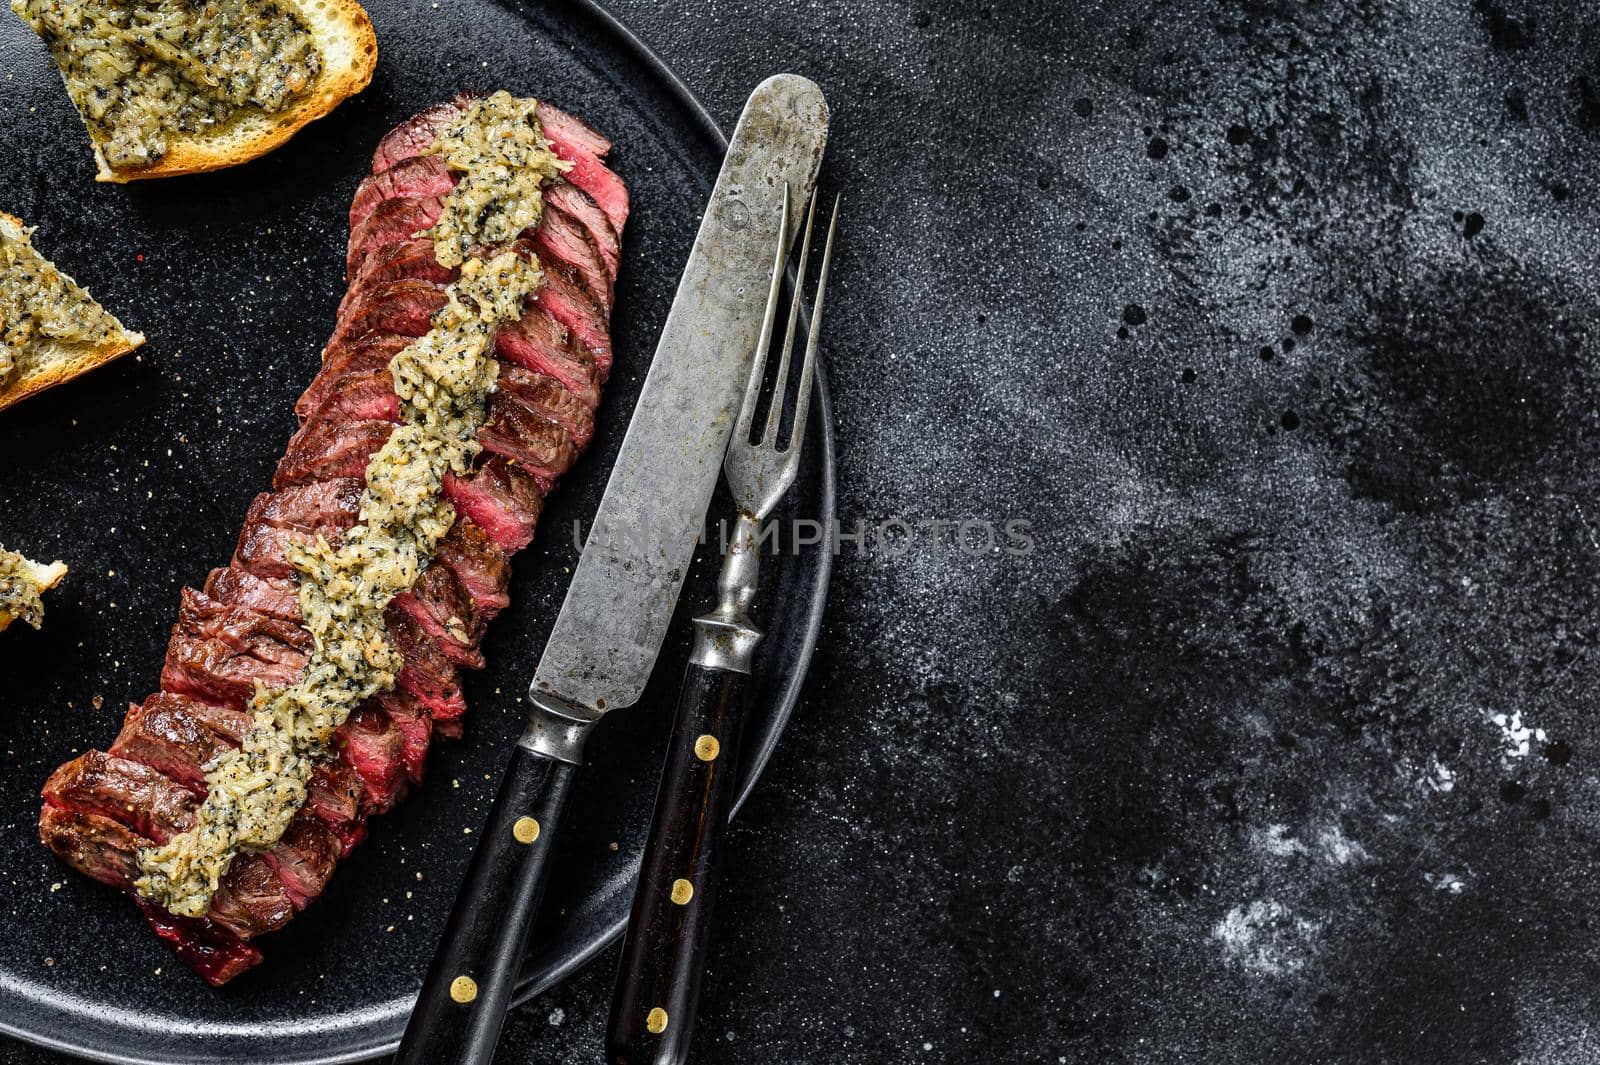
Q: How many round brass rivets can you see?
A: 5